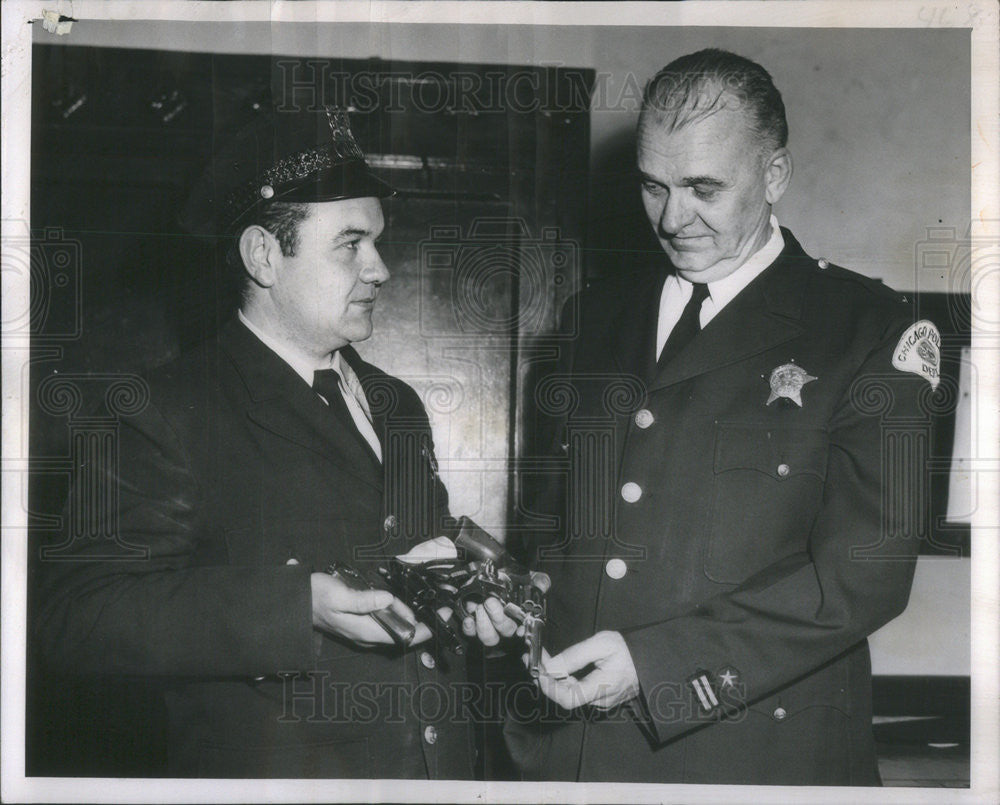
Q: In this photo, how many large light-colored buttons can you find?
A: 3